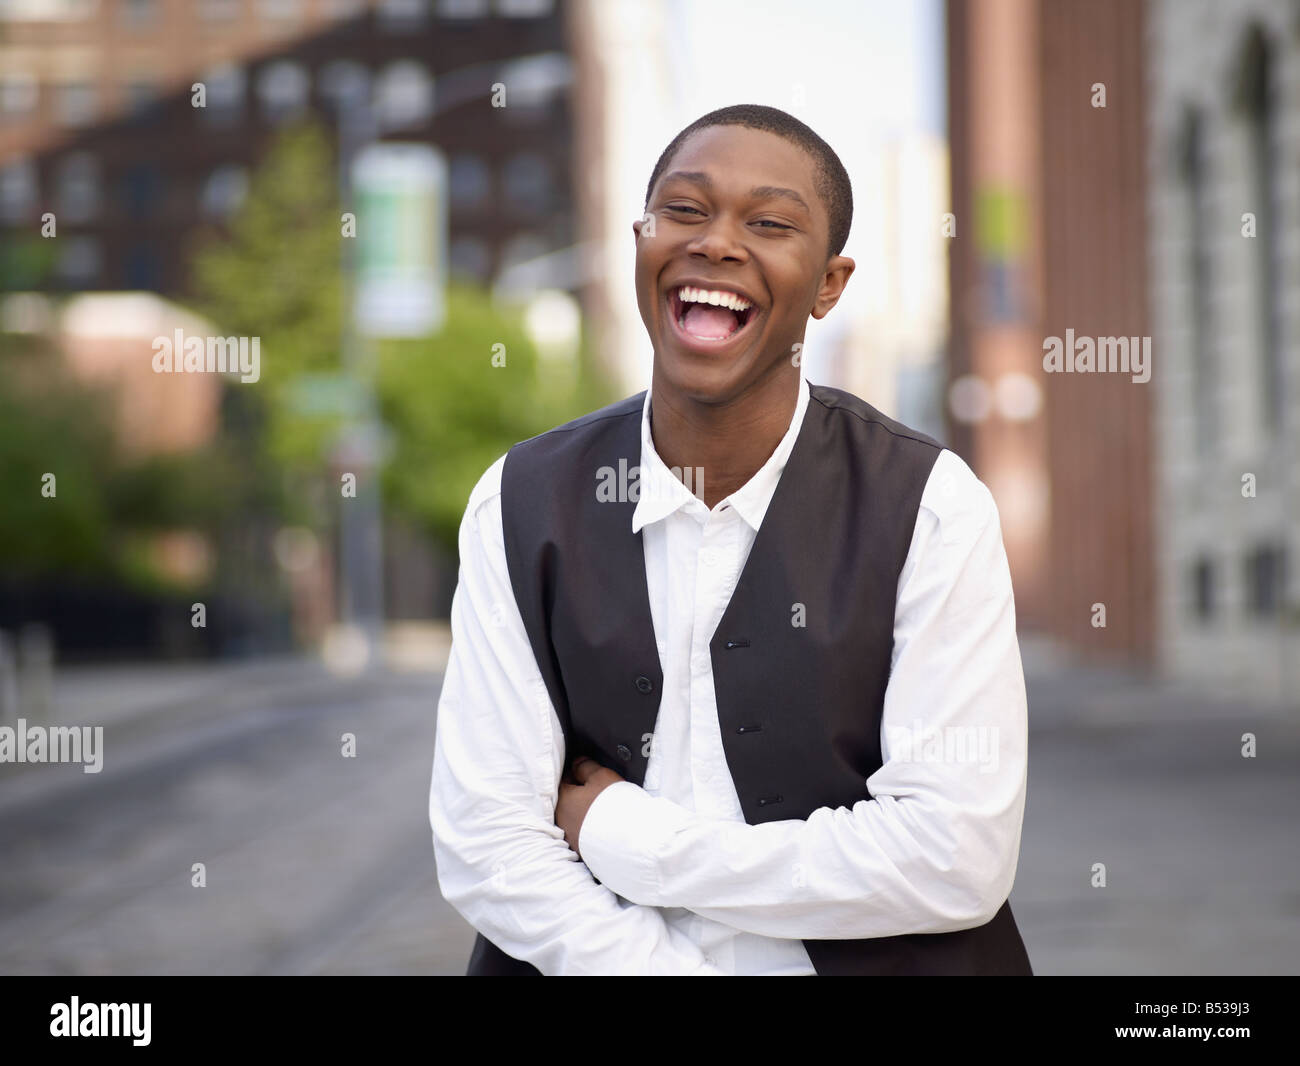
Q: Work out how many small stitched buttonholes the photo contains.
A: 3